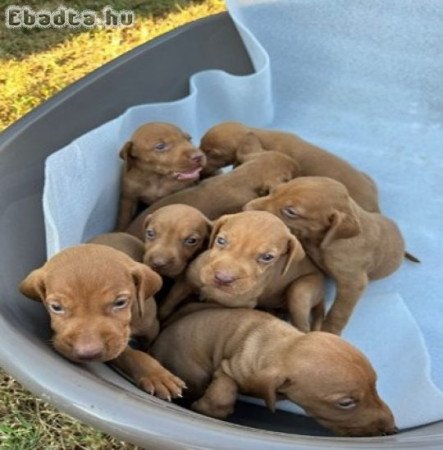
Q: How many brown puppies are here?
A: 8